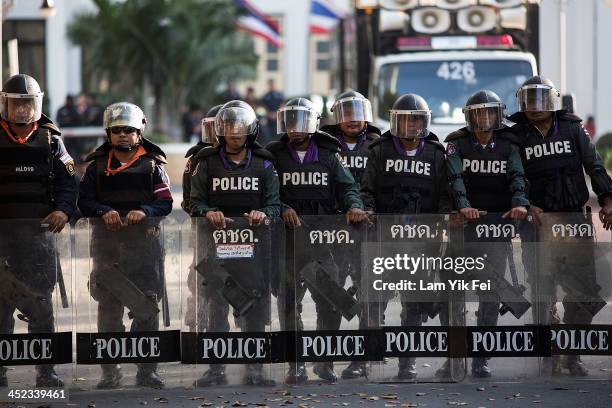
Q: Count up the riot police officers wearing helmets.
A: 9